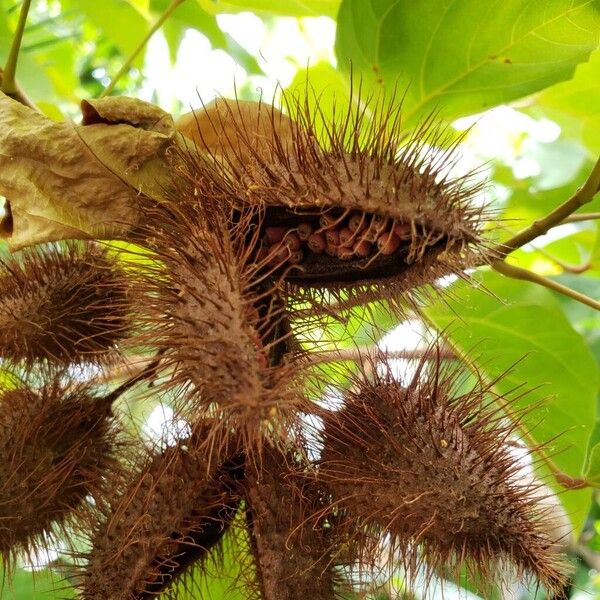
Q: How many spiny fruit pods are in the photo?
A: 7